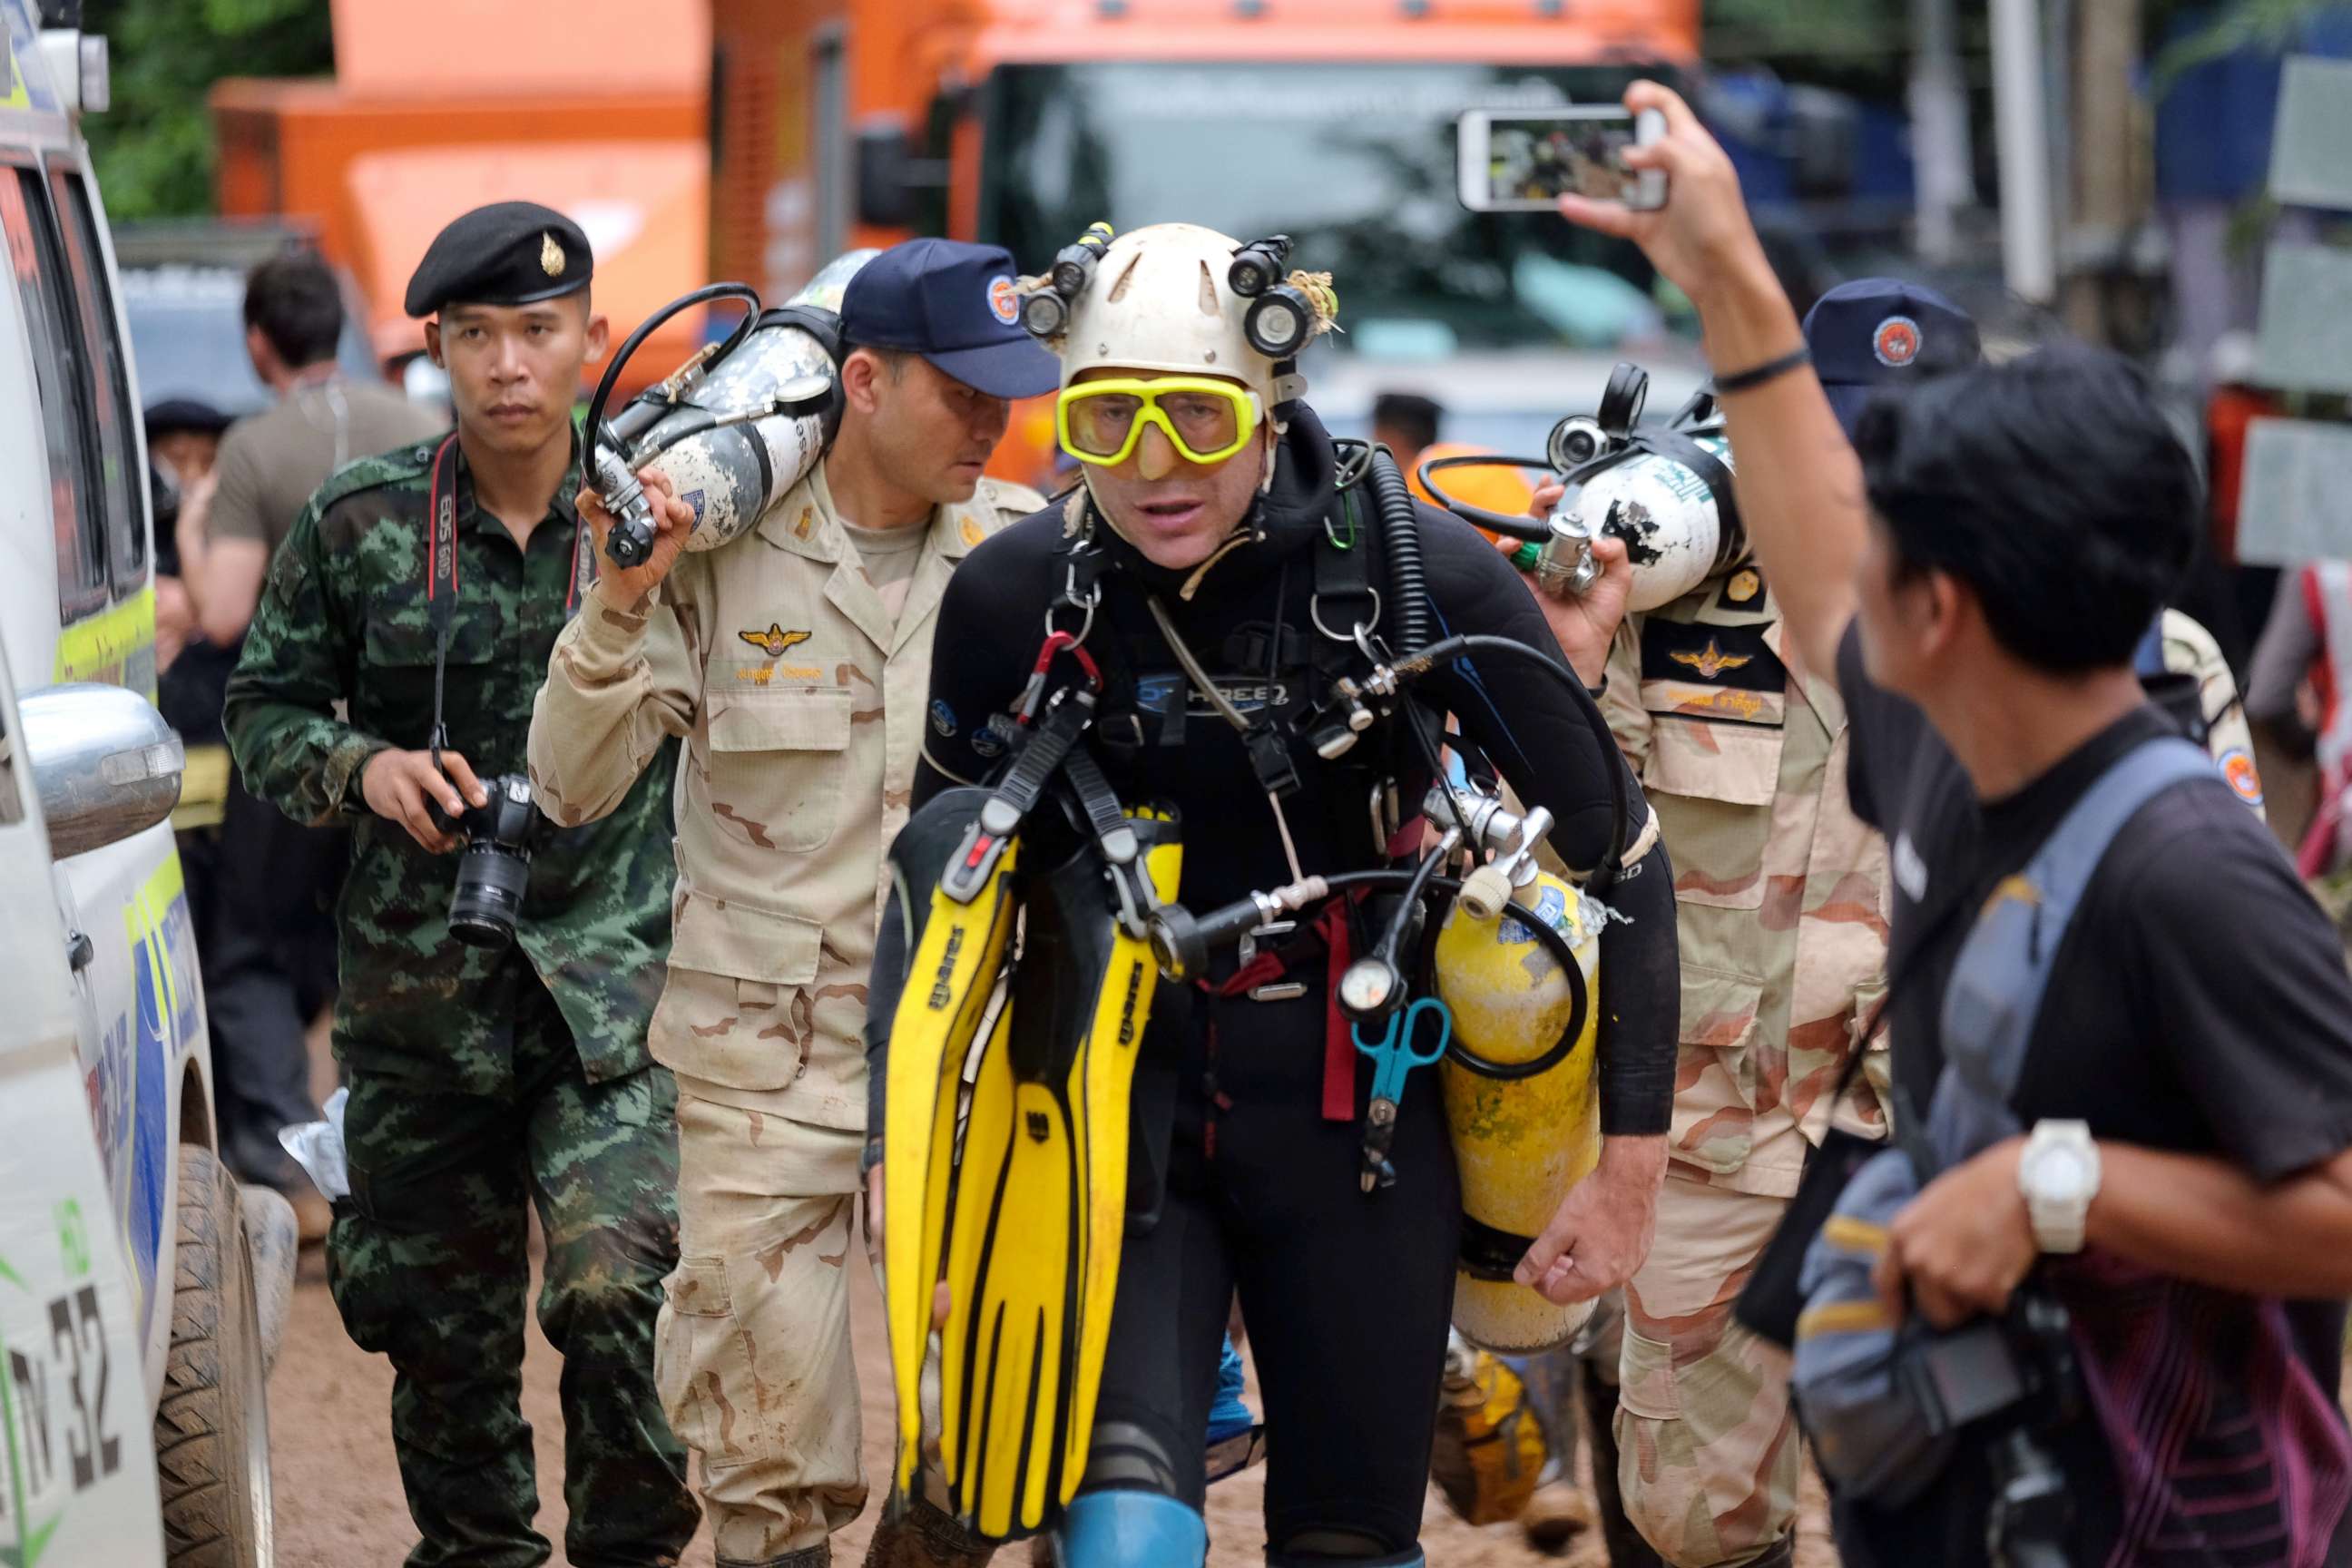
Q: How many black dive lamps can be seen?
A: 4